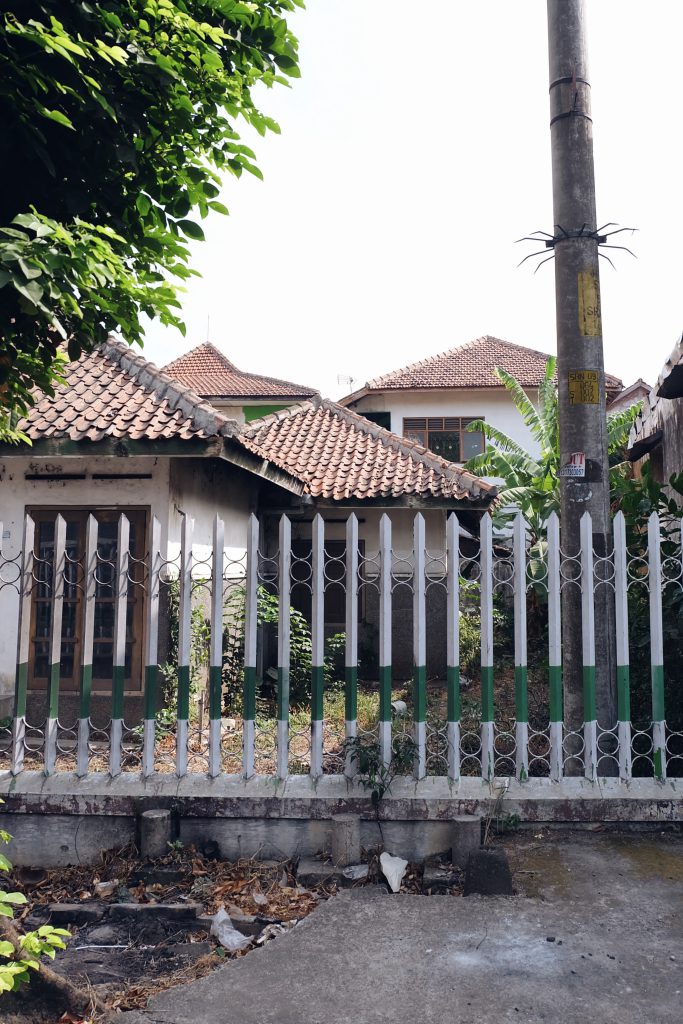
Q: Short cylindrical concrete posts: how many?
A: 3